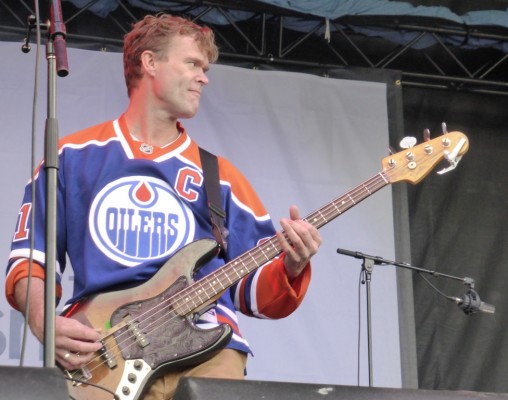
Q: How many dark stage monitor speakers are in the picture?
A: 2